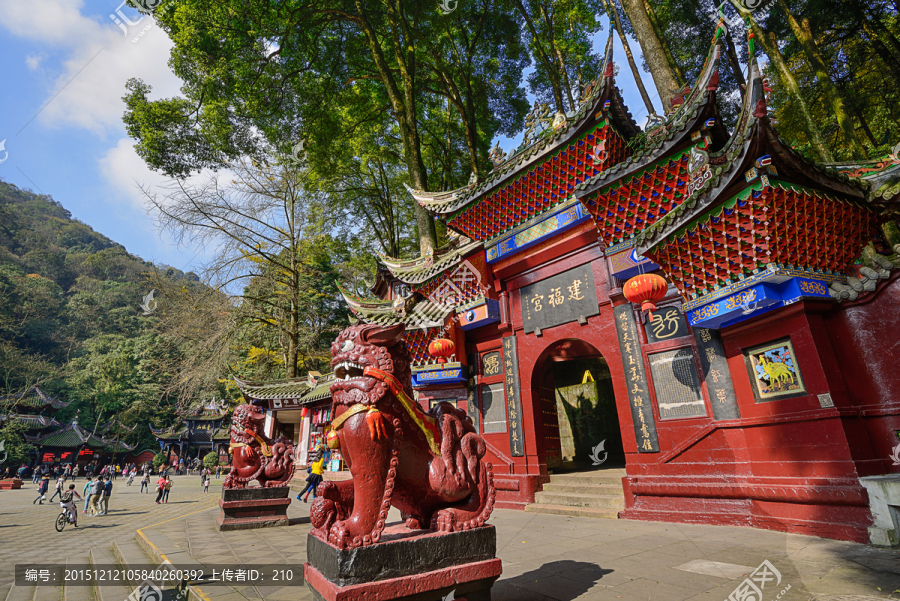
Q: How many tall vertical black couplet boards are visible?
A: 4